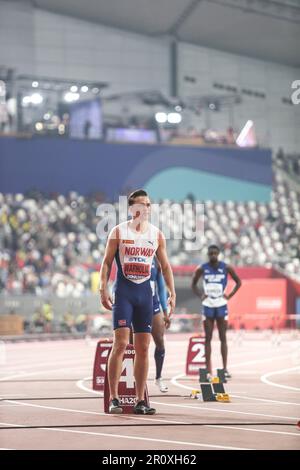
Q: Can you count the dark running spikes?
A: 2